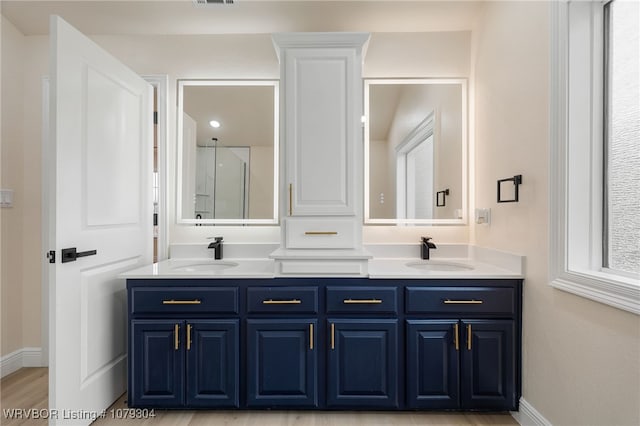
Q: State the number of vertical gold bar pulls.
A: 7